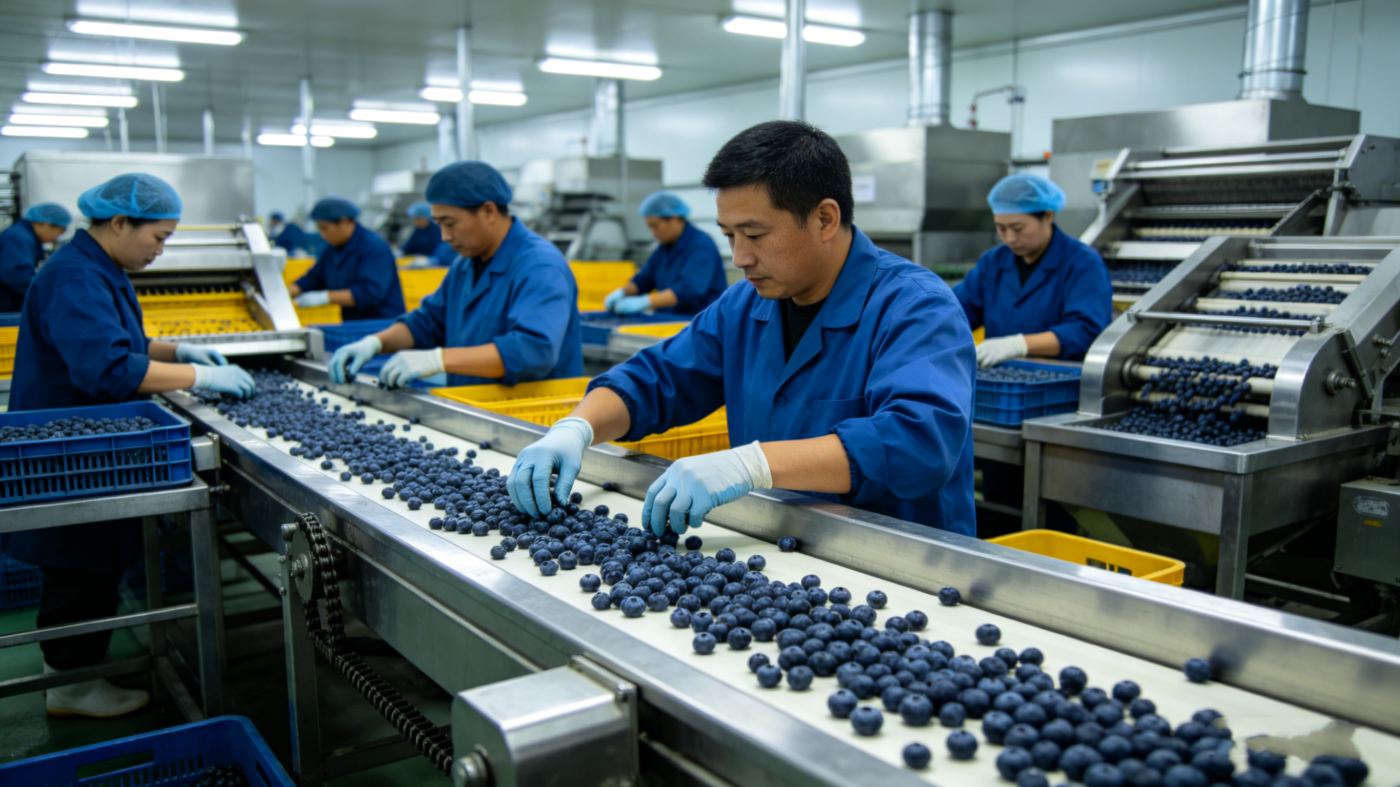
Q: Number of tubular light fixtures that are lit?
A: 11